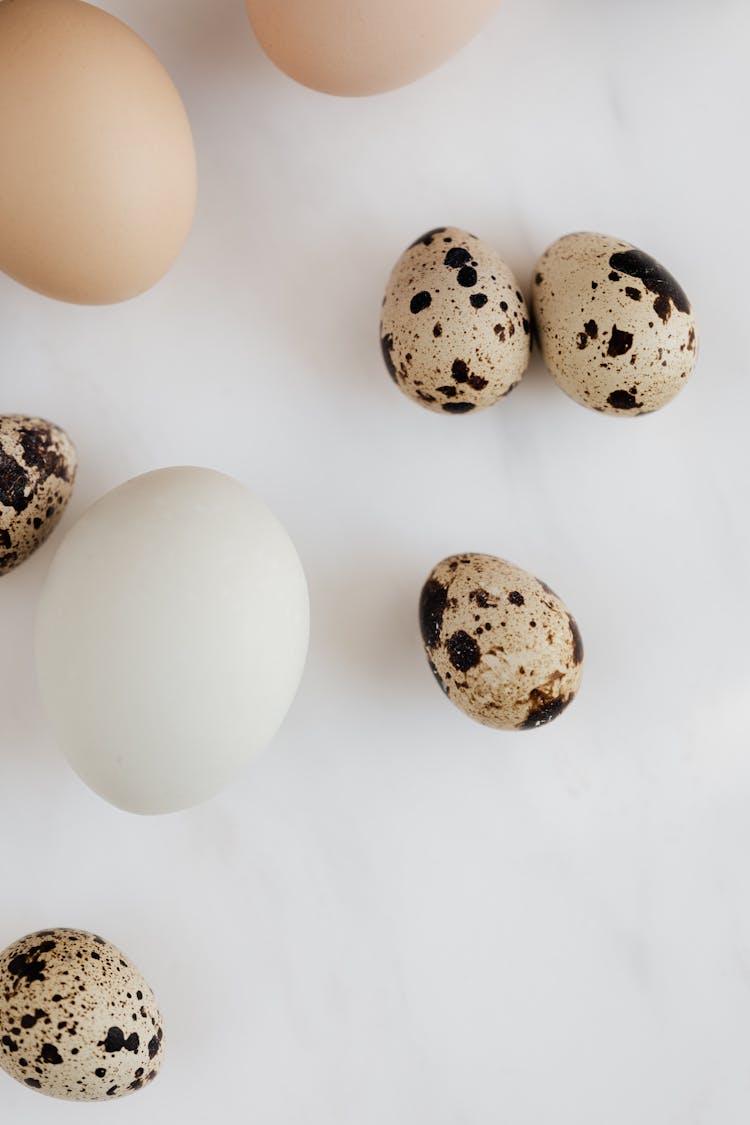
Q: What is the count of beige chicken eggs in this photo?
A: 2